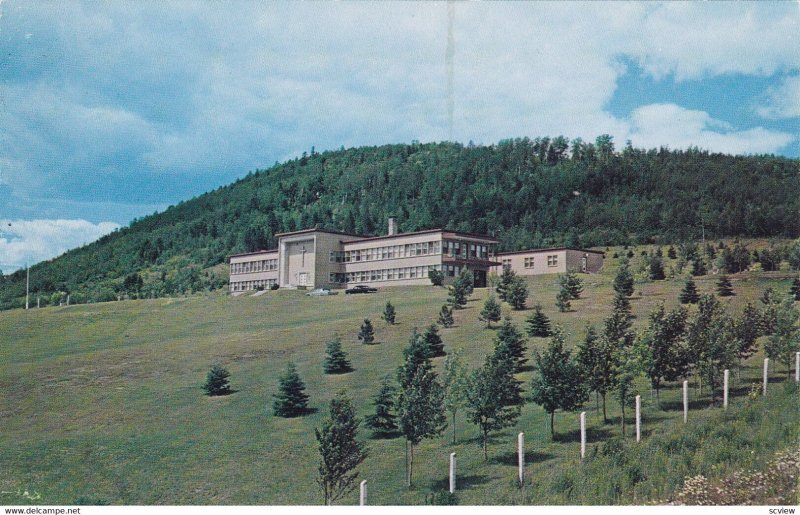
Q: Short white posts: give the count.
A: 9